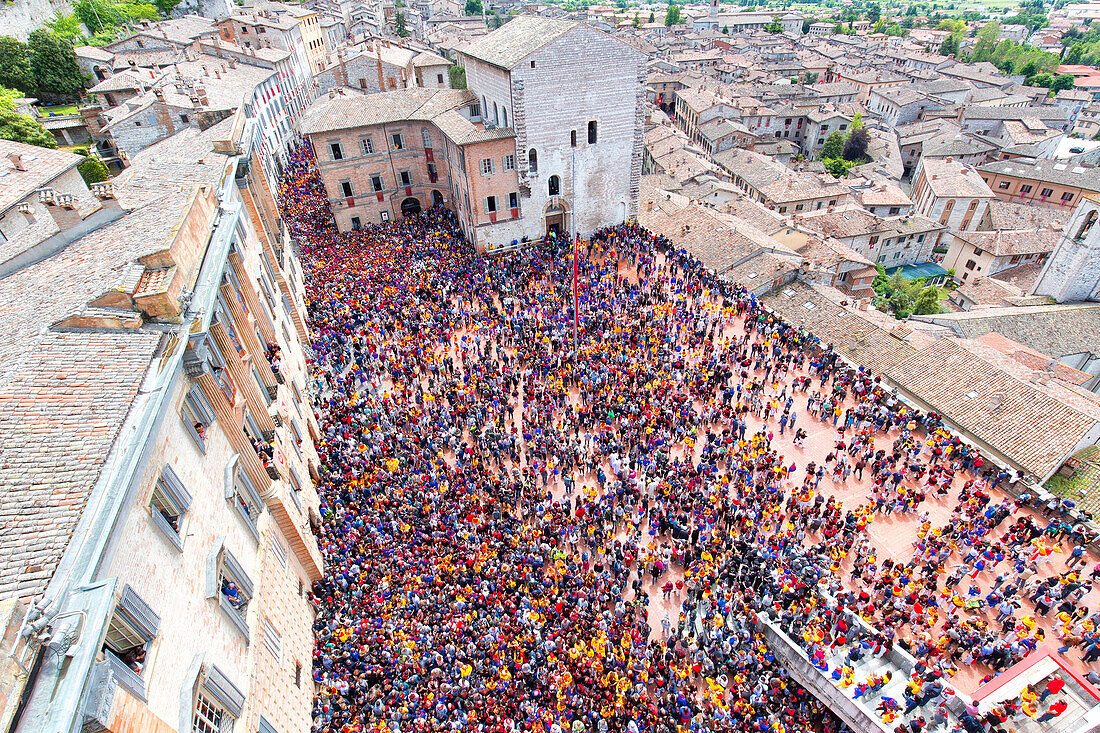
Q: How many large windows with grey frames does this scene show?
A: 6